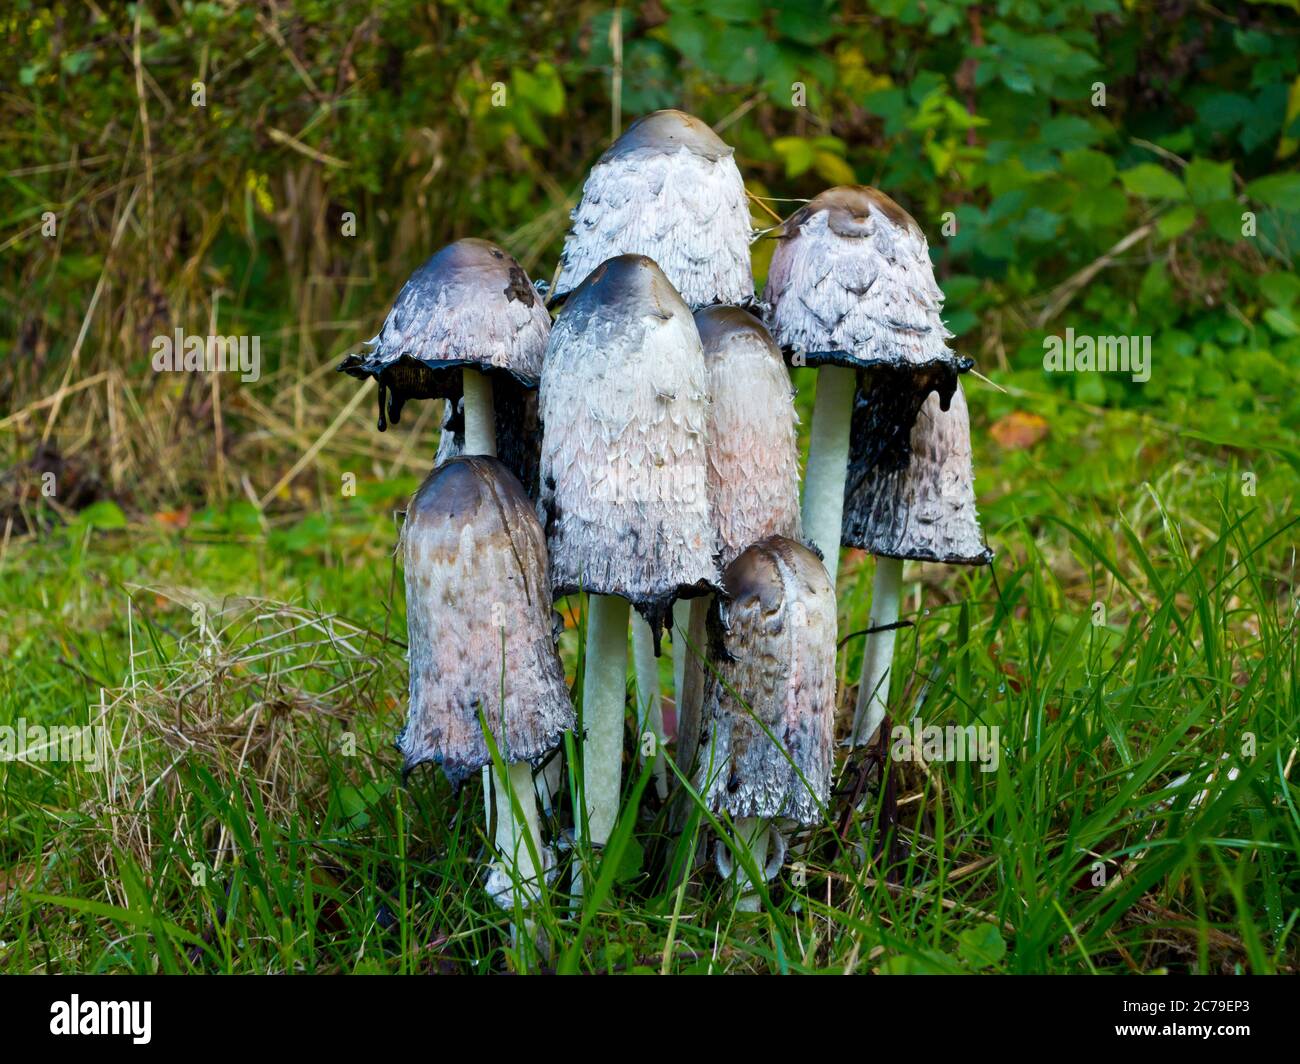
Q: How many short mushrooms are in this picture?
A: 2